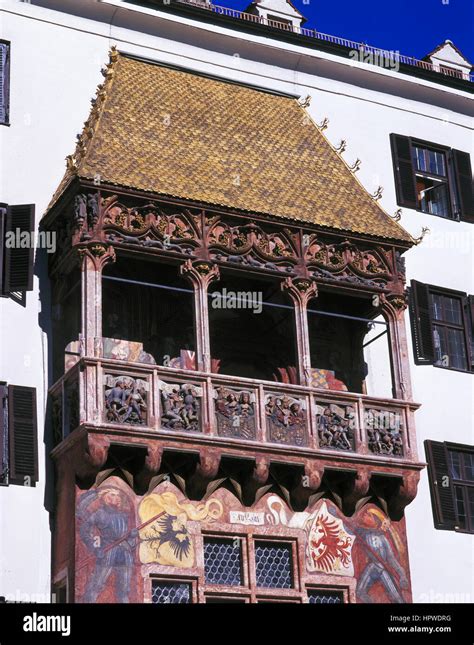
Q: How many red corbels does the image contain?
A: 7